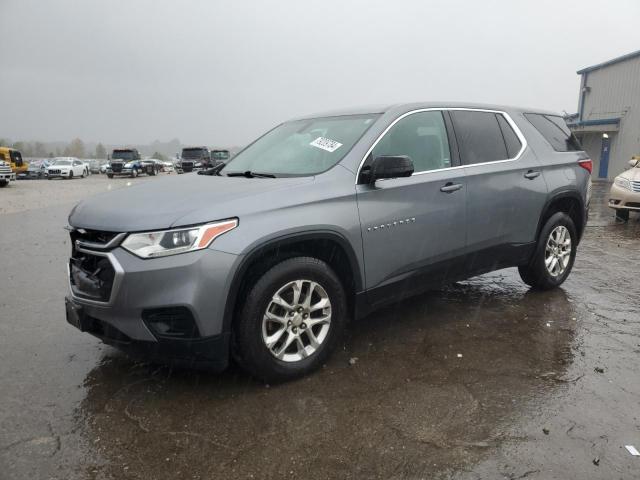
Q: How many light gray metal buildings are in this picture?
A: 1